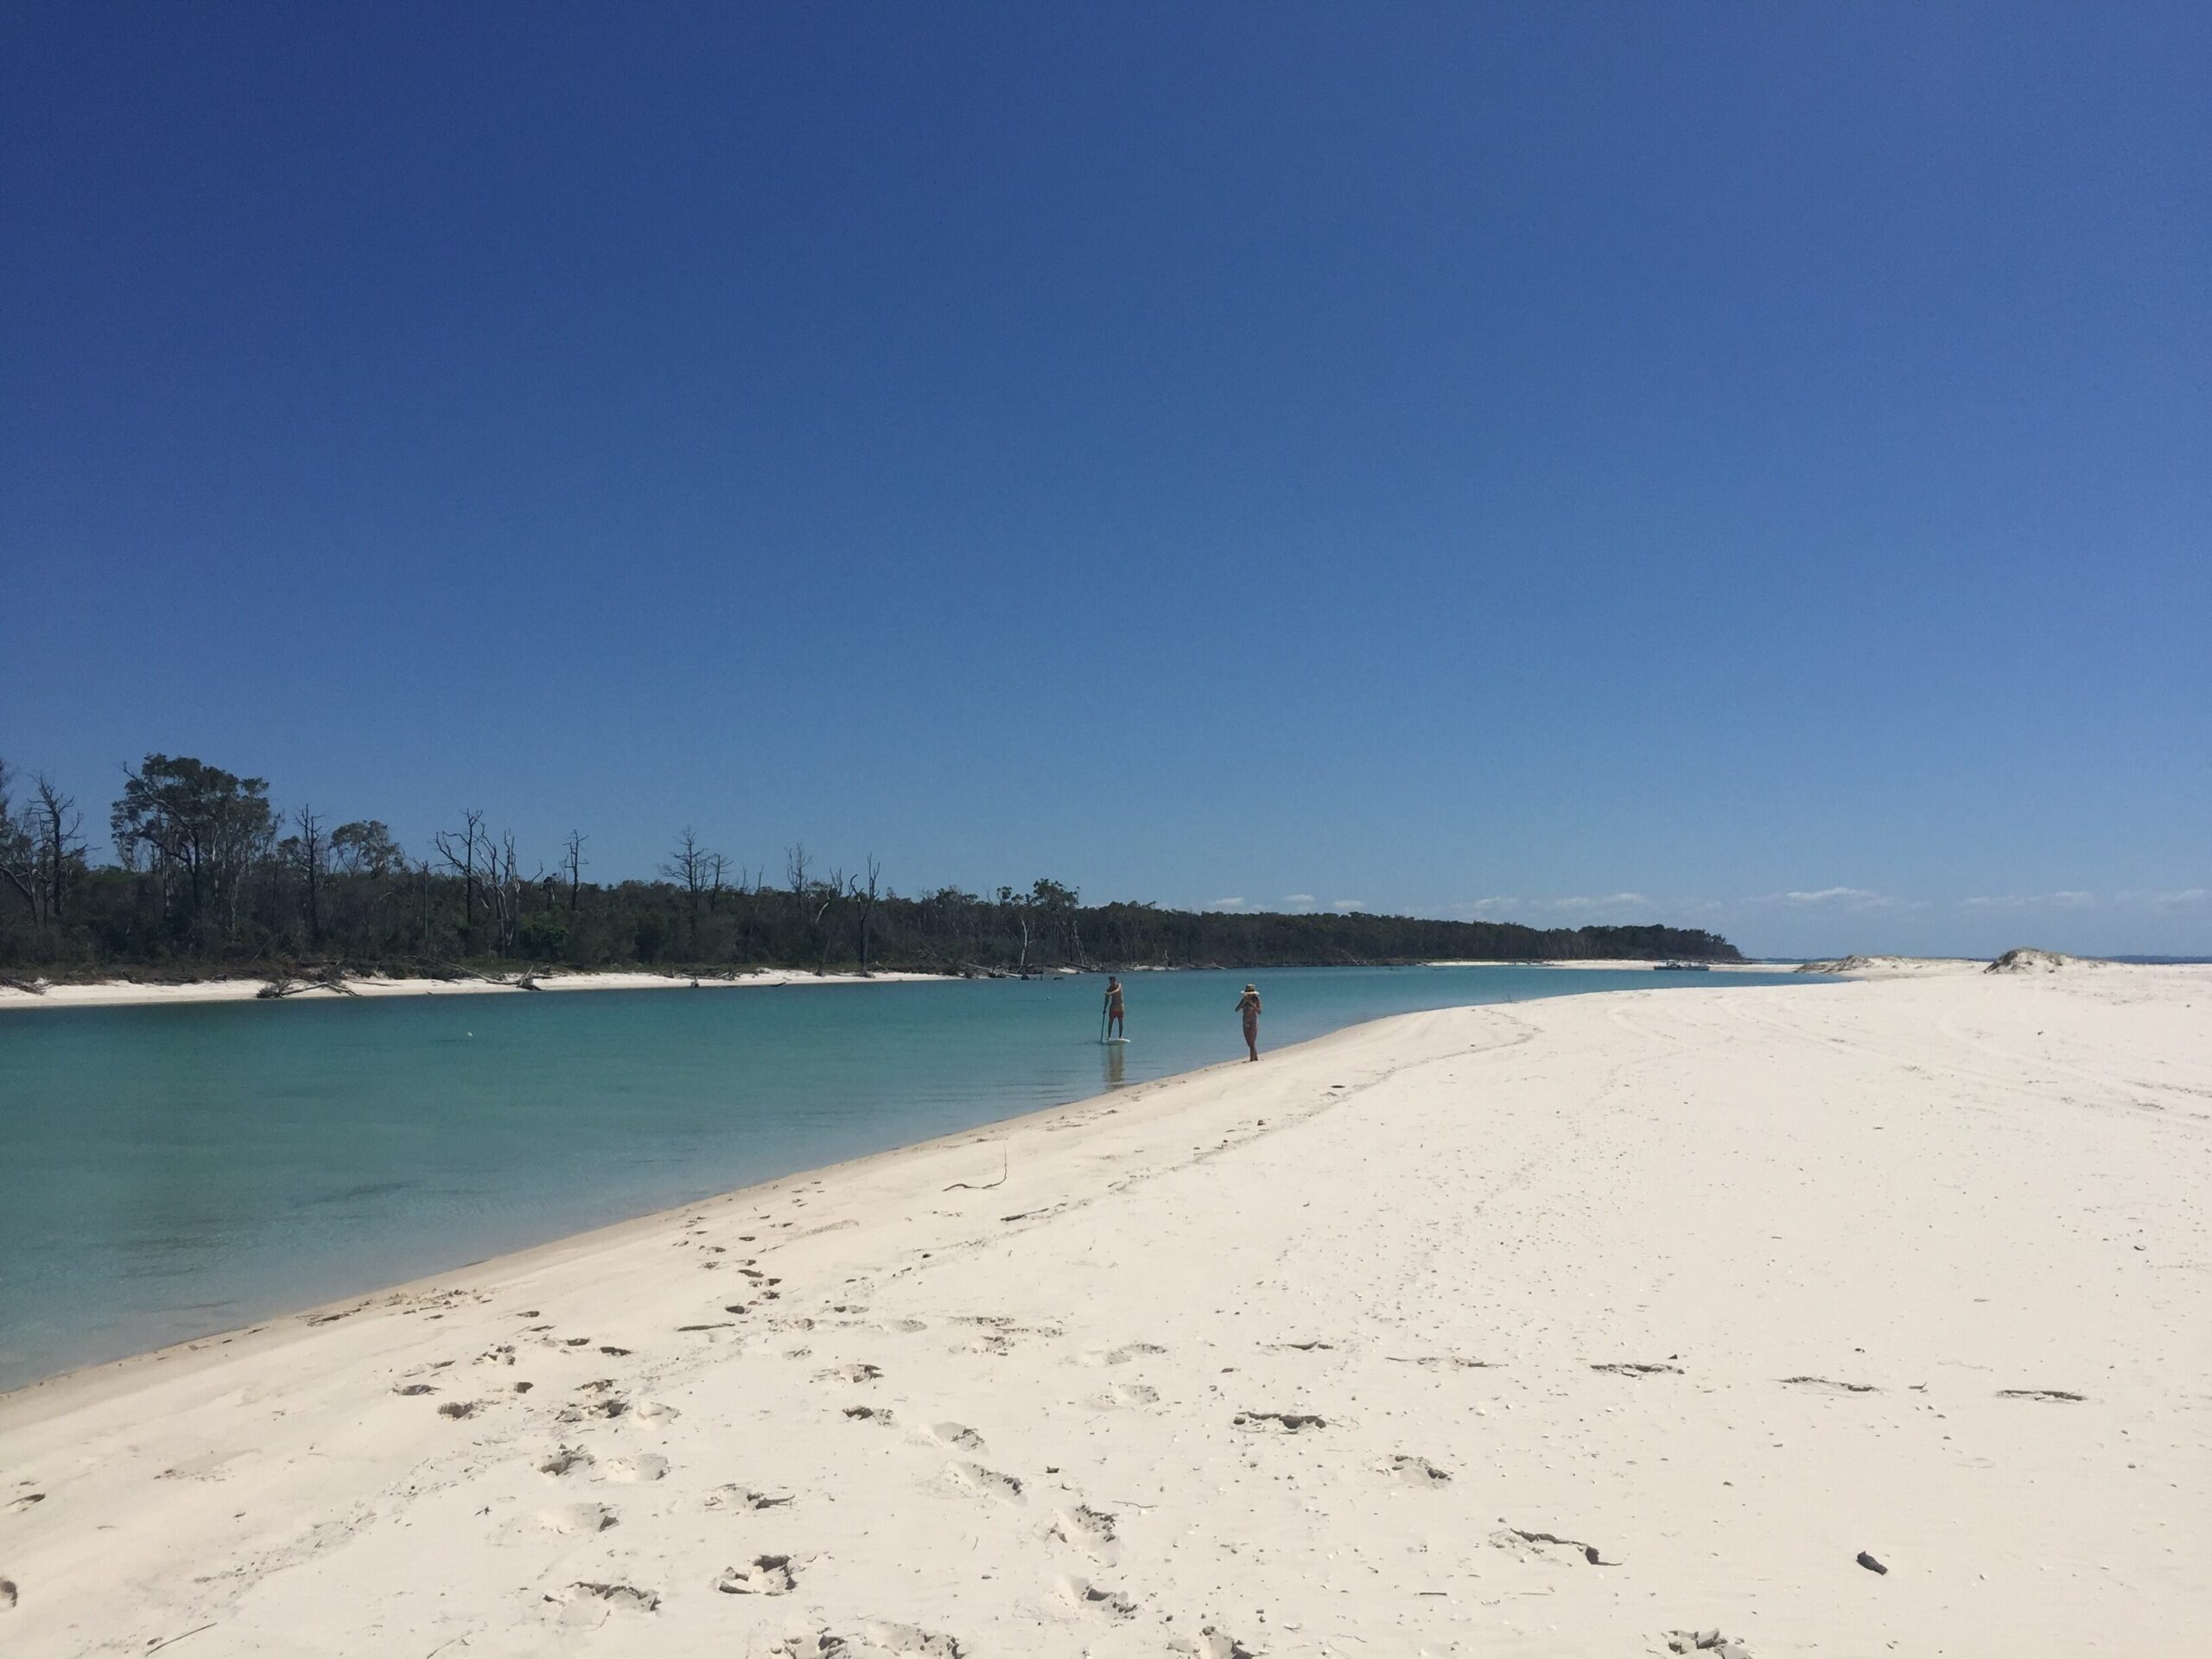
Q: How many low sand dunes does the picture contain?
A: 2